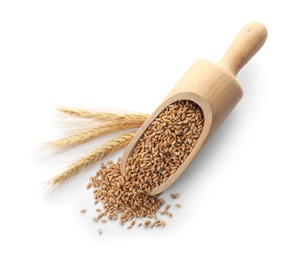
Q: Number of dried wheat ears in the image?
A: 3